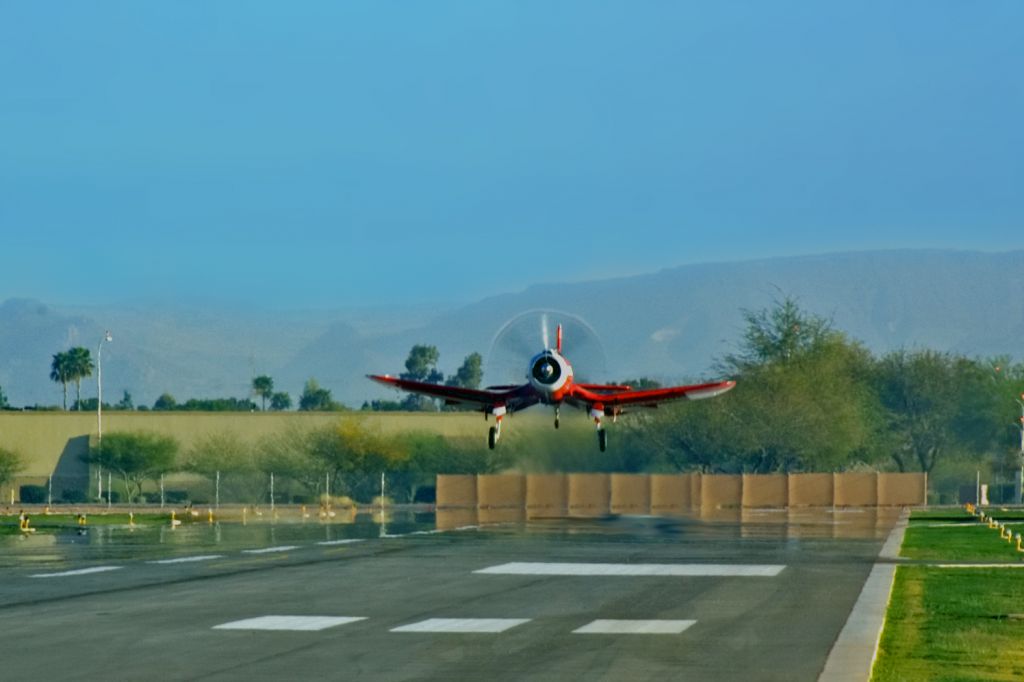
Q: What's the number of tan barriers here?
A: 11